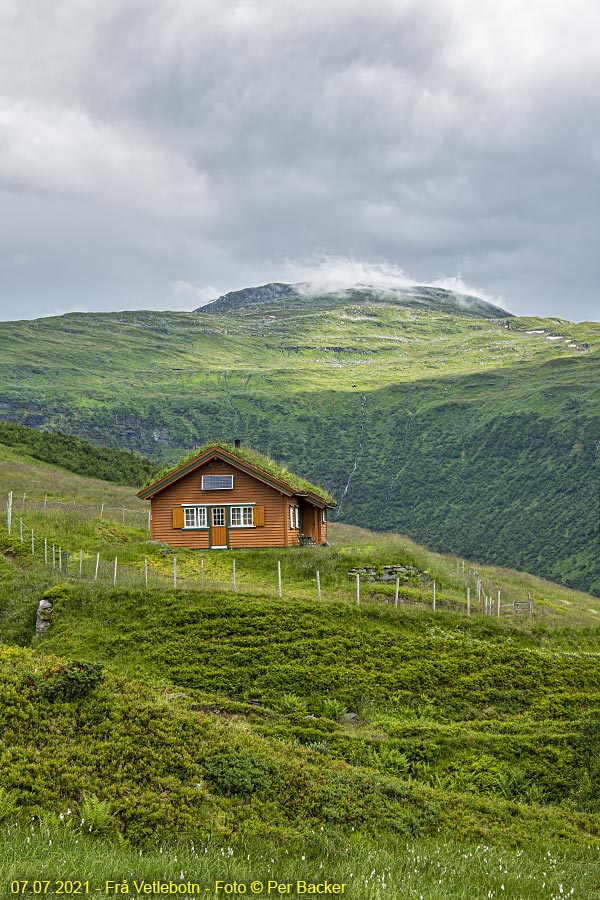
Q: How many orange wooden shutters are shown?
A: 2